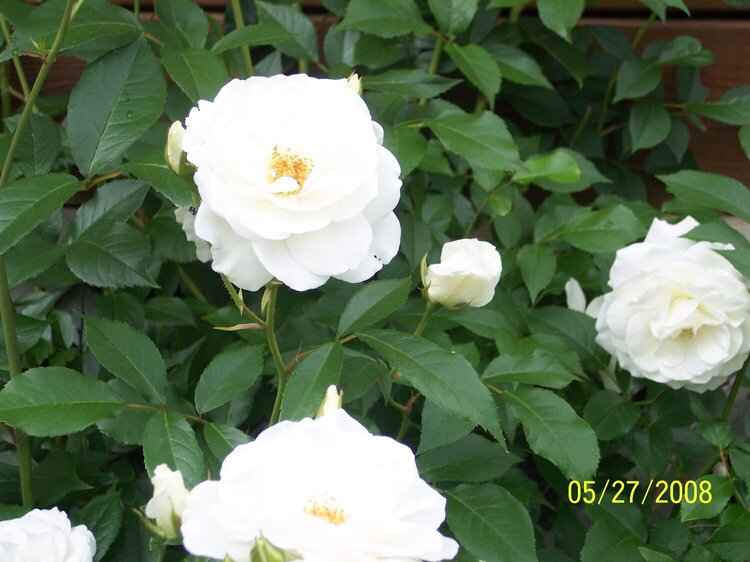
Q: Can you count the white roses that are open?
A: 4